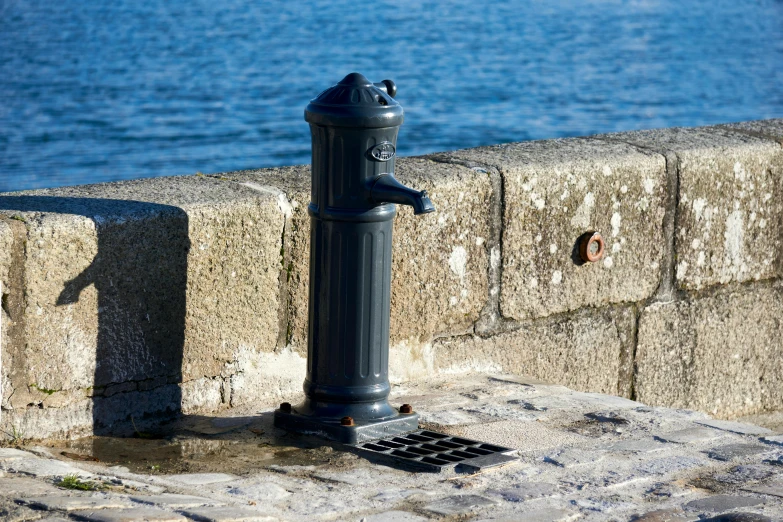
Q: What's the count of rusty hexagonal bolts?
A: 3